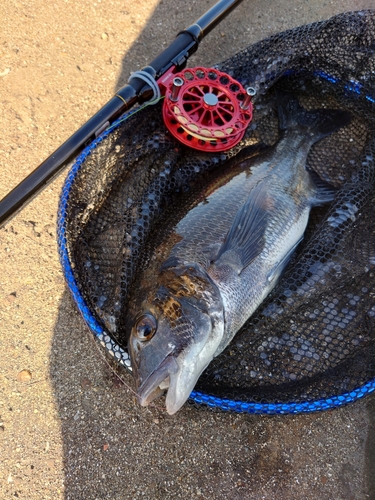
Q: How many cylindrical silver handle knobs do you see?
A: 2